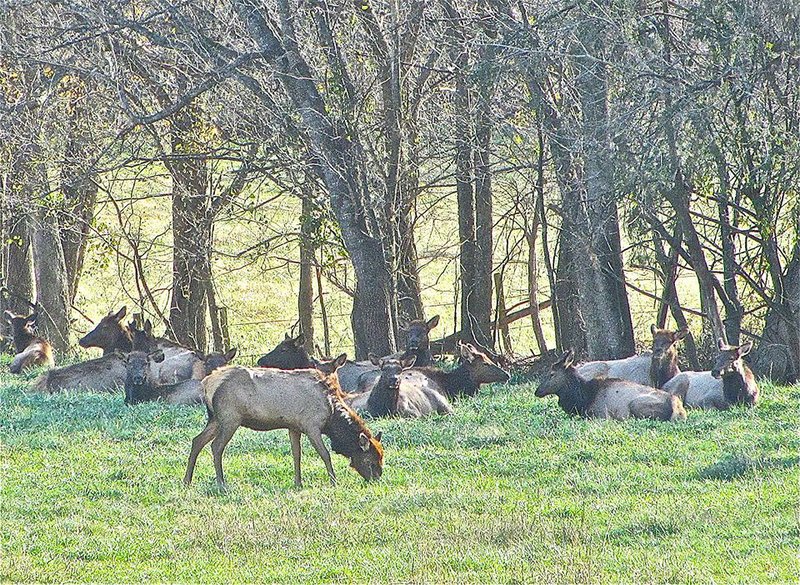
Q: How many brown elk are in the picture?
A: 14